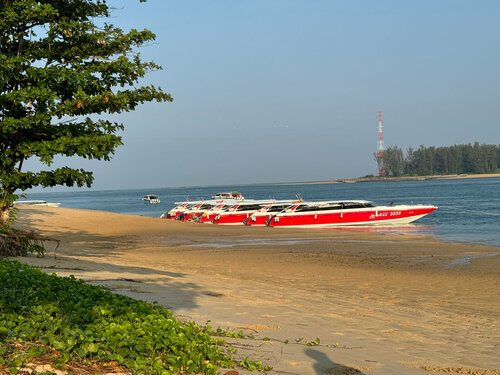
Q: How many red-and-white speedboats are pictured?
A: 6